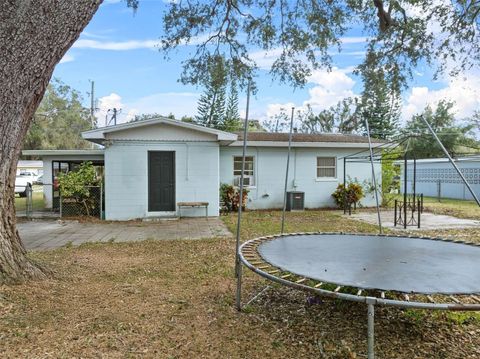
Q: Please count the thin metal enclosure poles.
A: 4